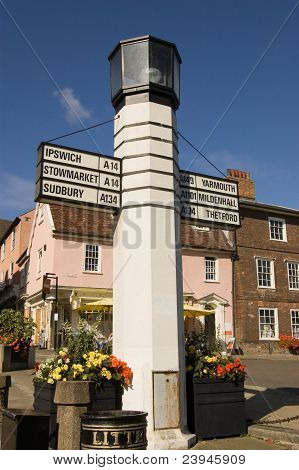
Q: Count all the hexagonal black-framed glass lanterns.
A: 1